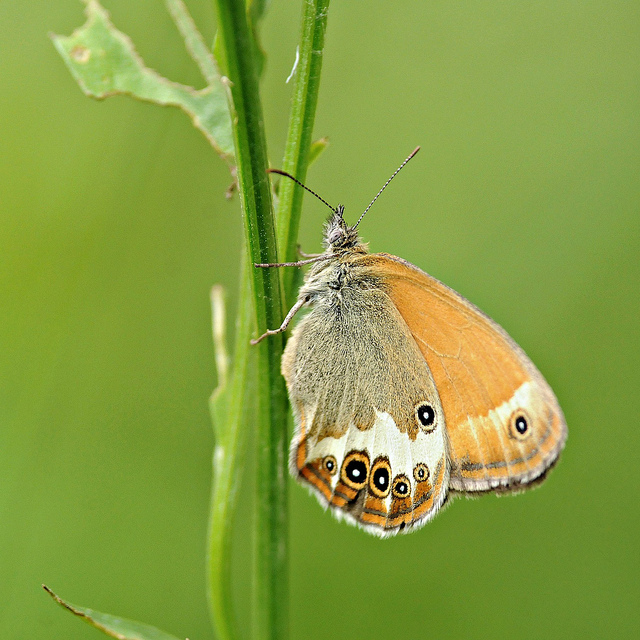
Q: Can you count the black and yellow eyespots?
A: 7